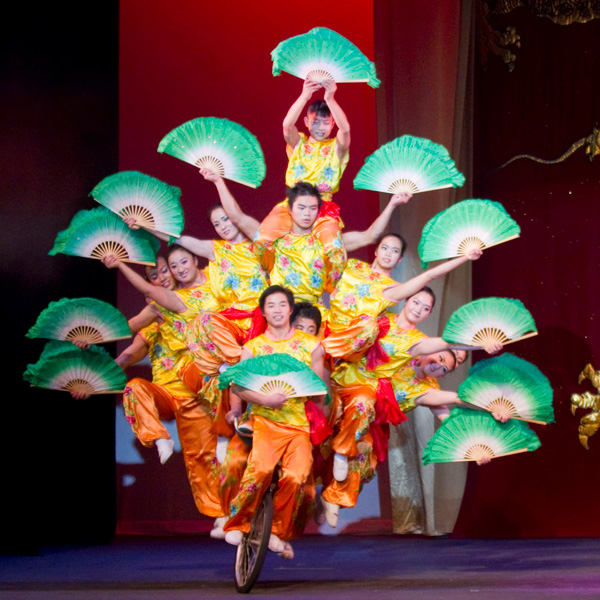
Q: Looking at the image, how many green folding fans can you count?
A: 12